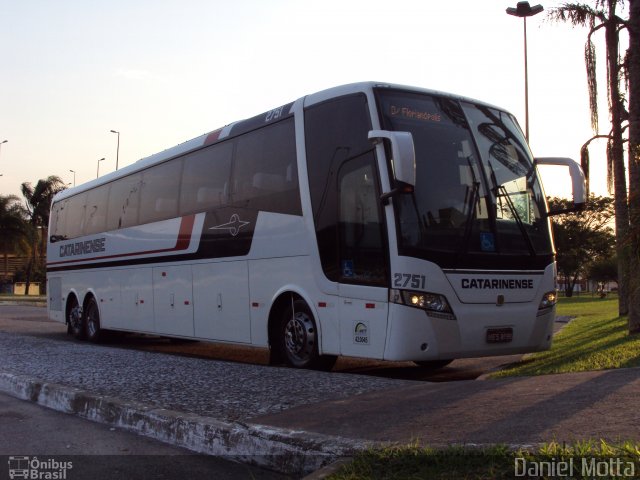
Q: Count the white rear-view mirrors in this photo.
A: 2